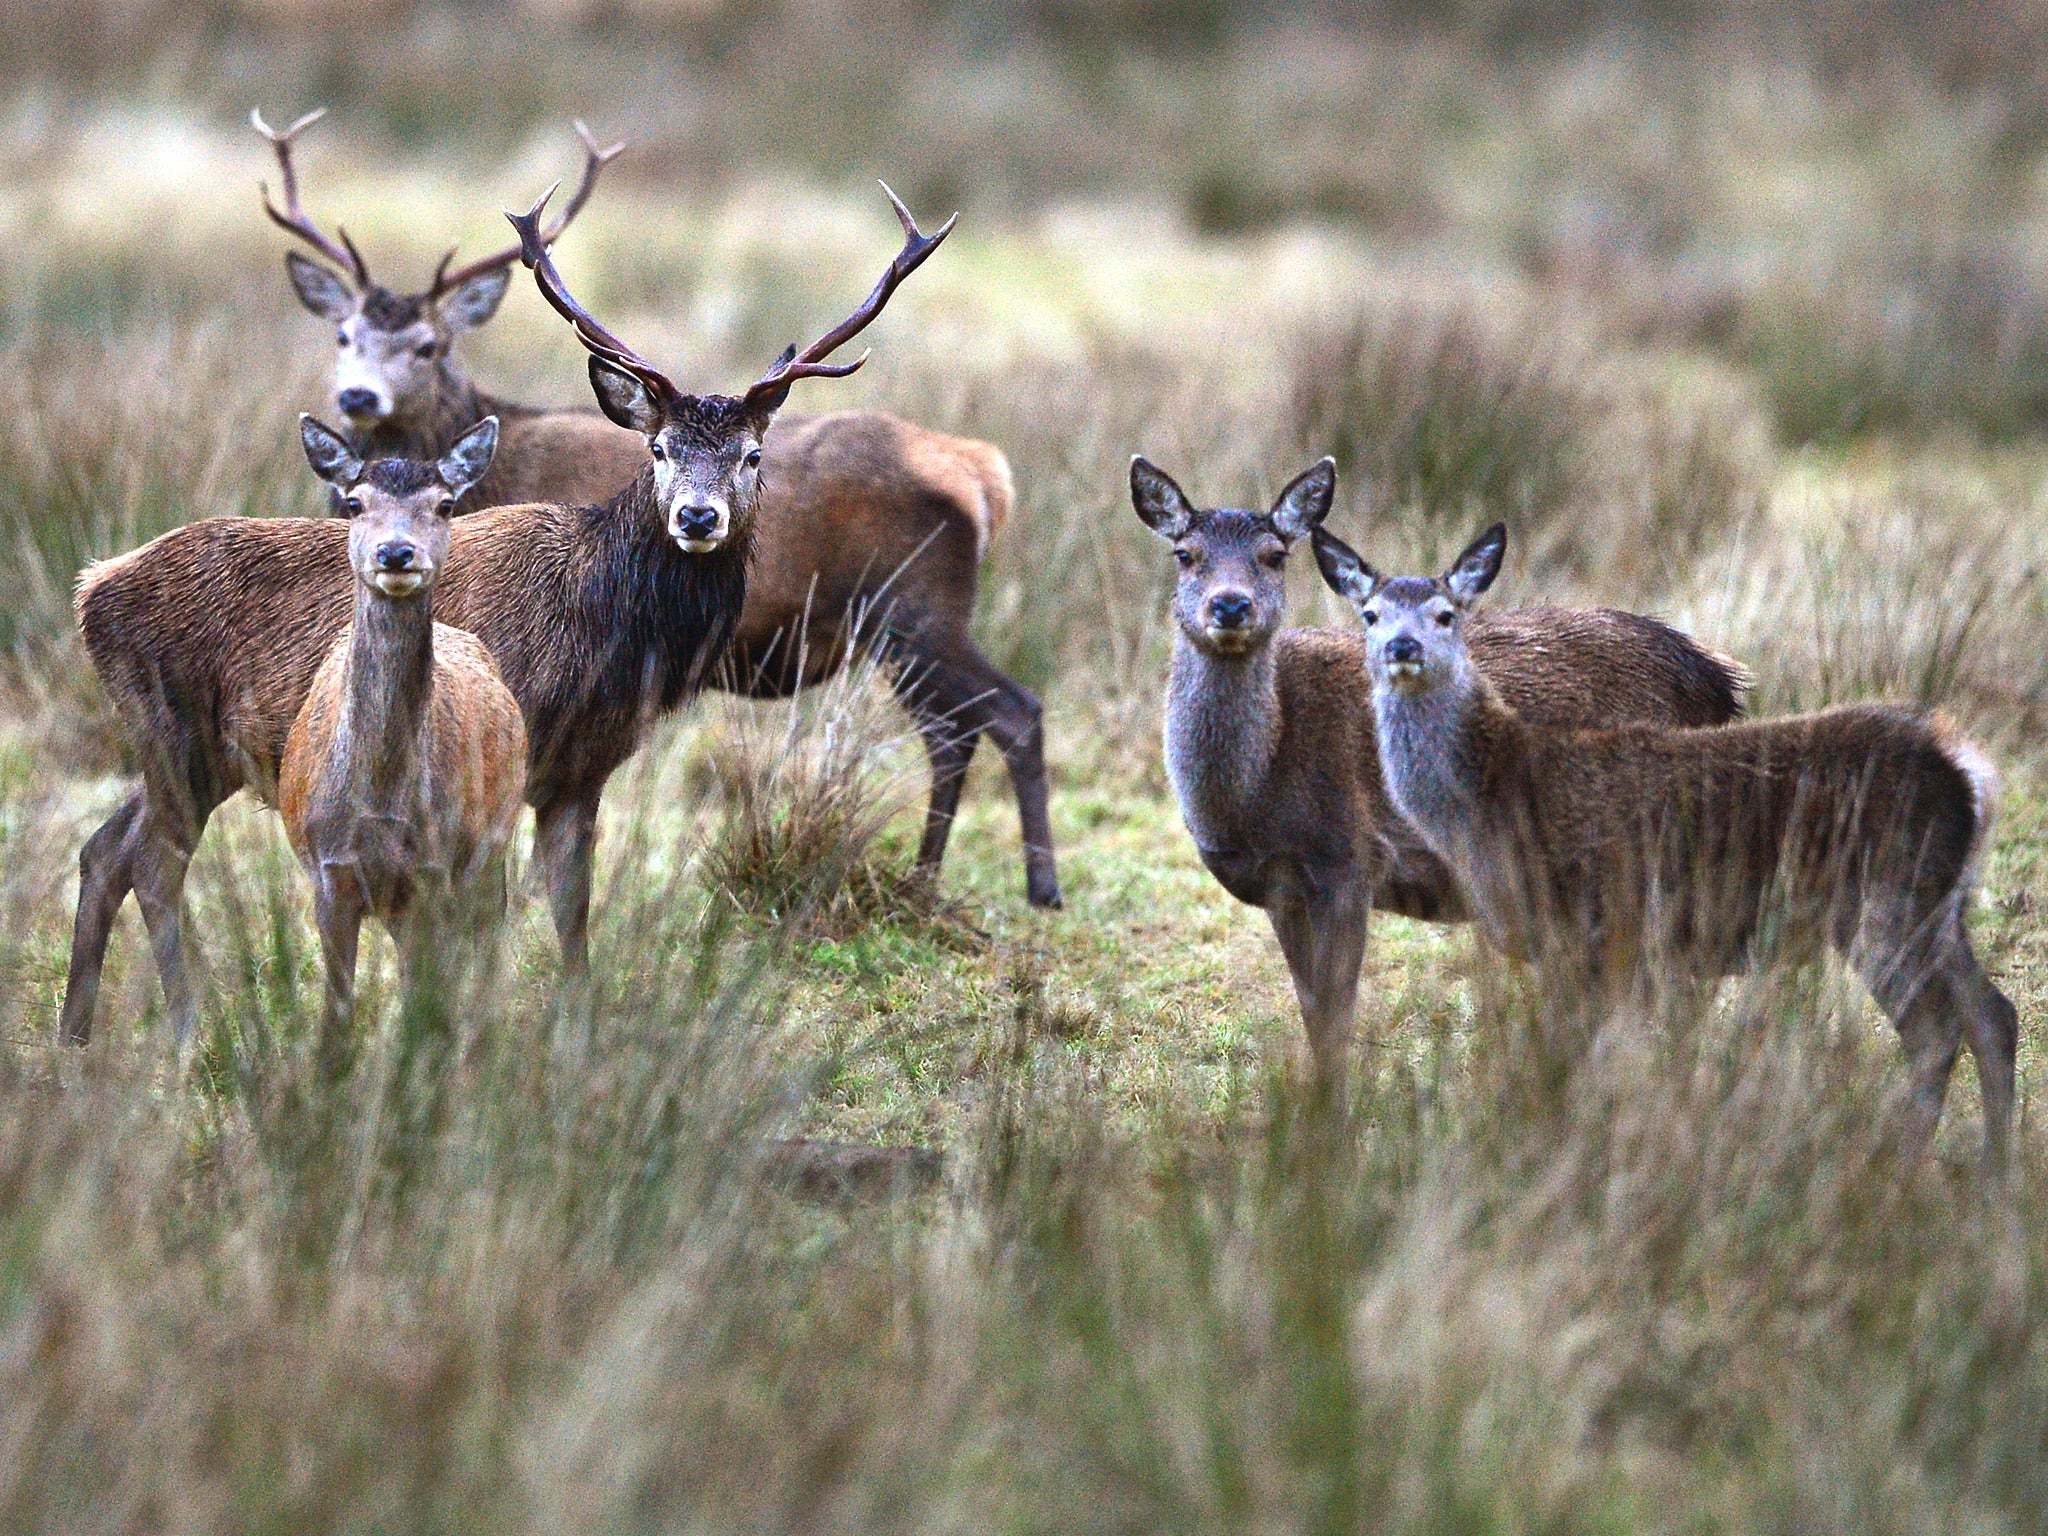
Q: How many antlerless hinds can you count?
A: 3